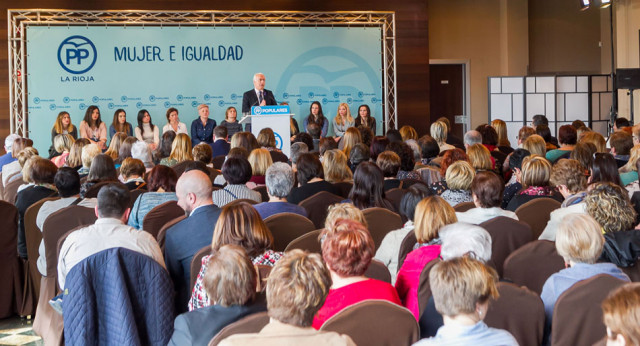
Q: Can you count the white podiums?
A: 1